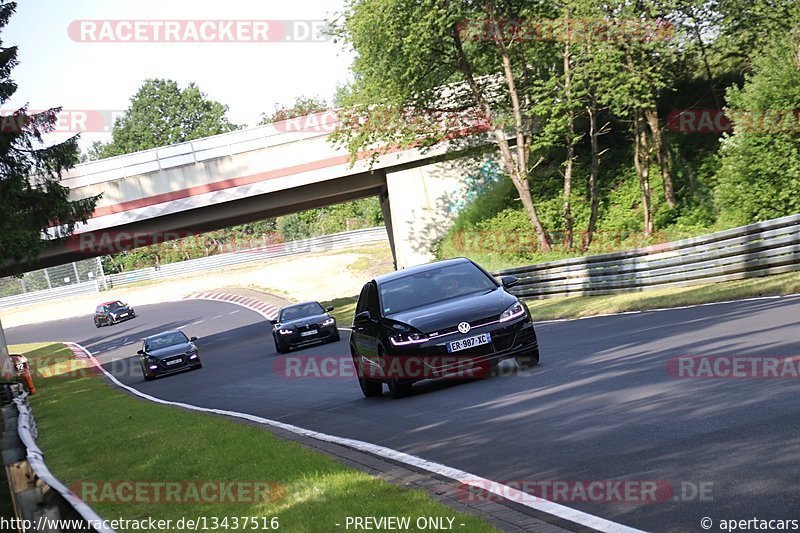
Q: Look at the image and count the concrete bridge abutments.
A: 1